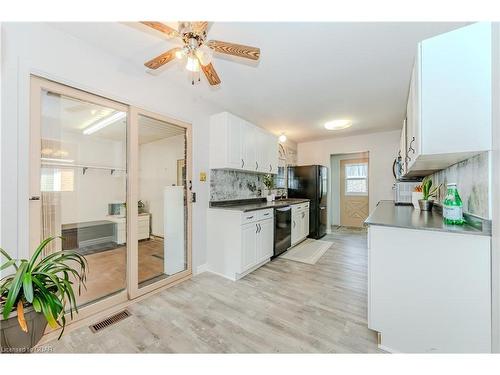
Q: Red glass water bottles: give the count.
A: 0